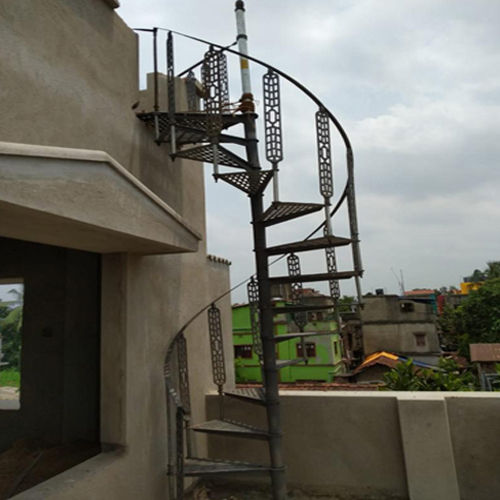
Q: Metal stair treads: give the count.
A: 13